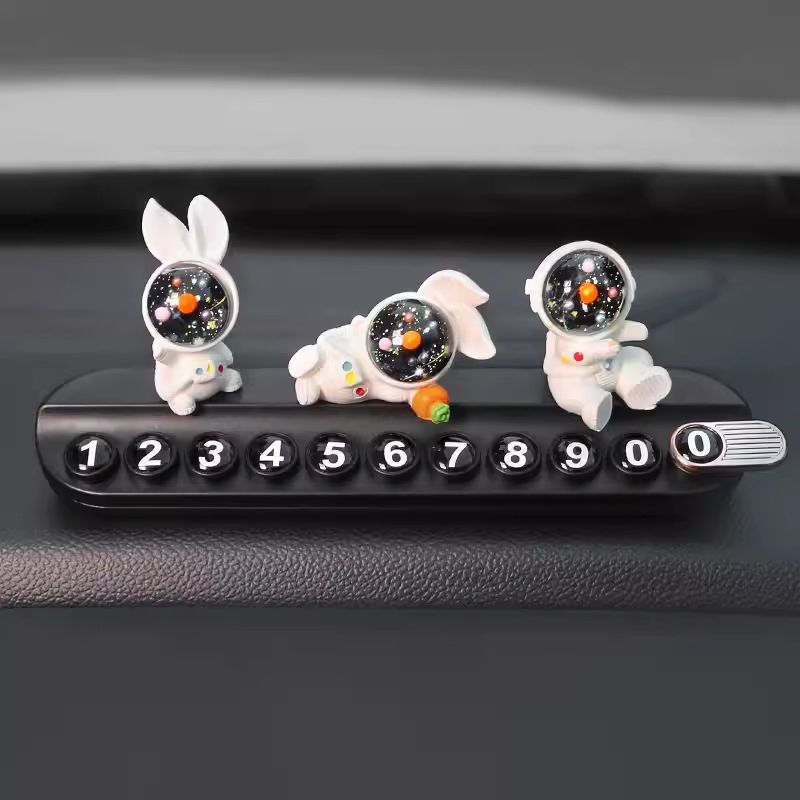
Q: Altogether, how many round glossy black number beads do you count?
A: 11